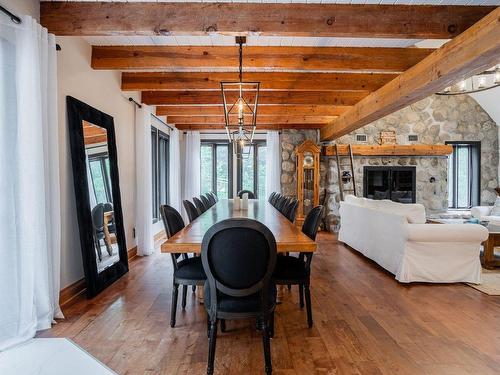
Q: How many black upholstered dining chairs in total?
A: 14